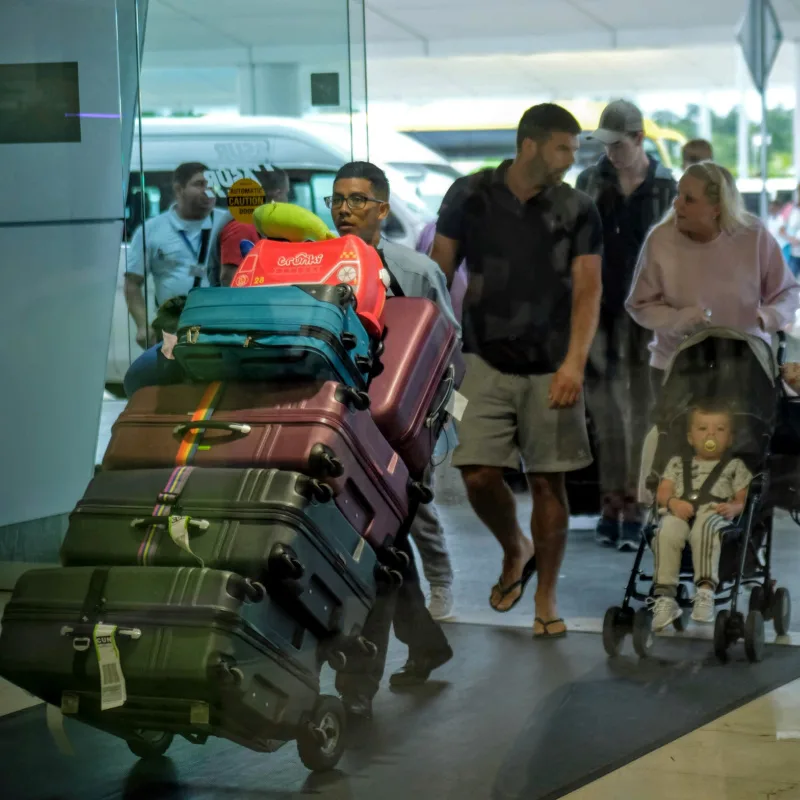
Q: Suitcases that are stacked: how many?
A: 6